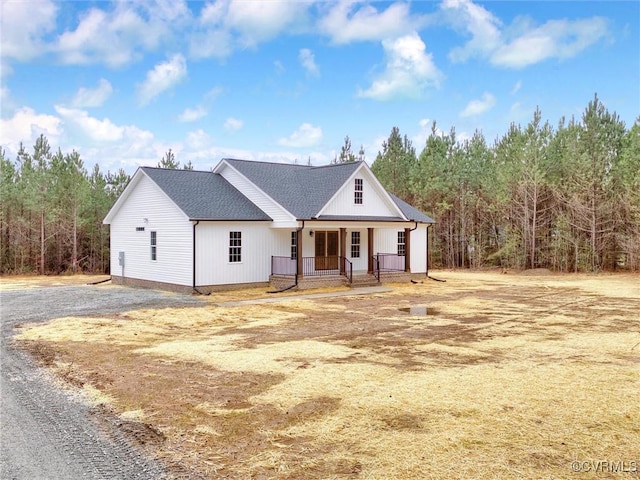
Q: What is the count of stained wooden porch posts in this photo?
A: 4